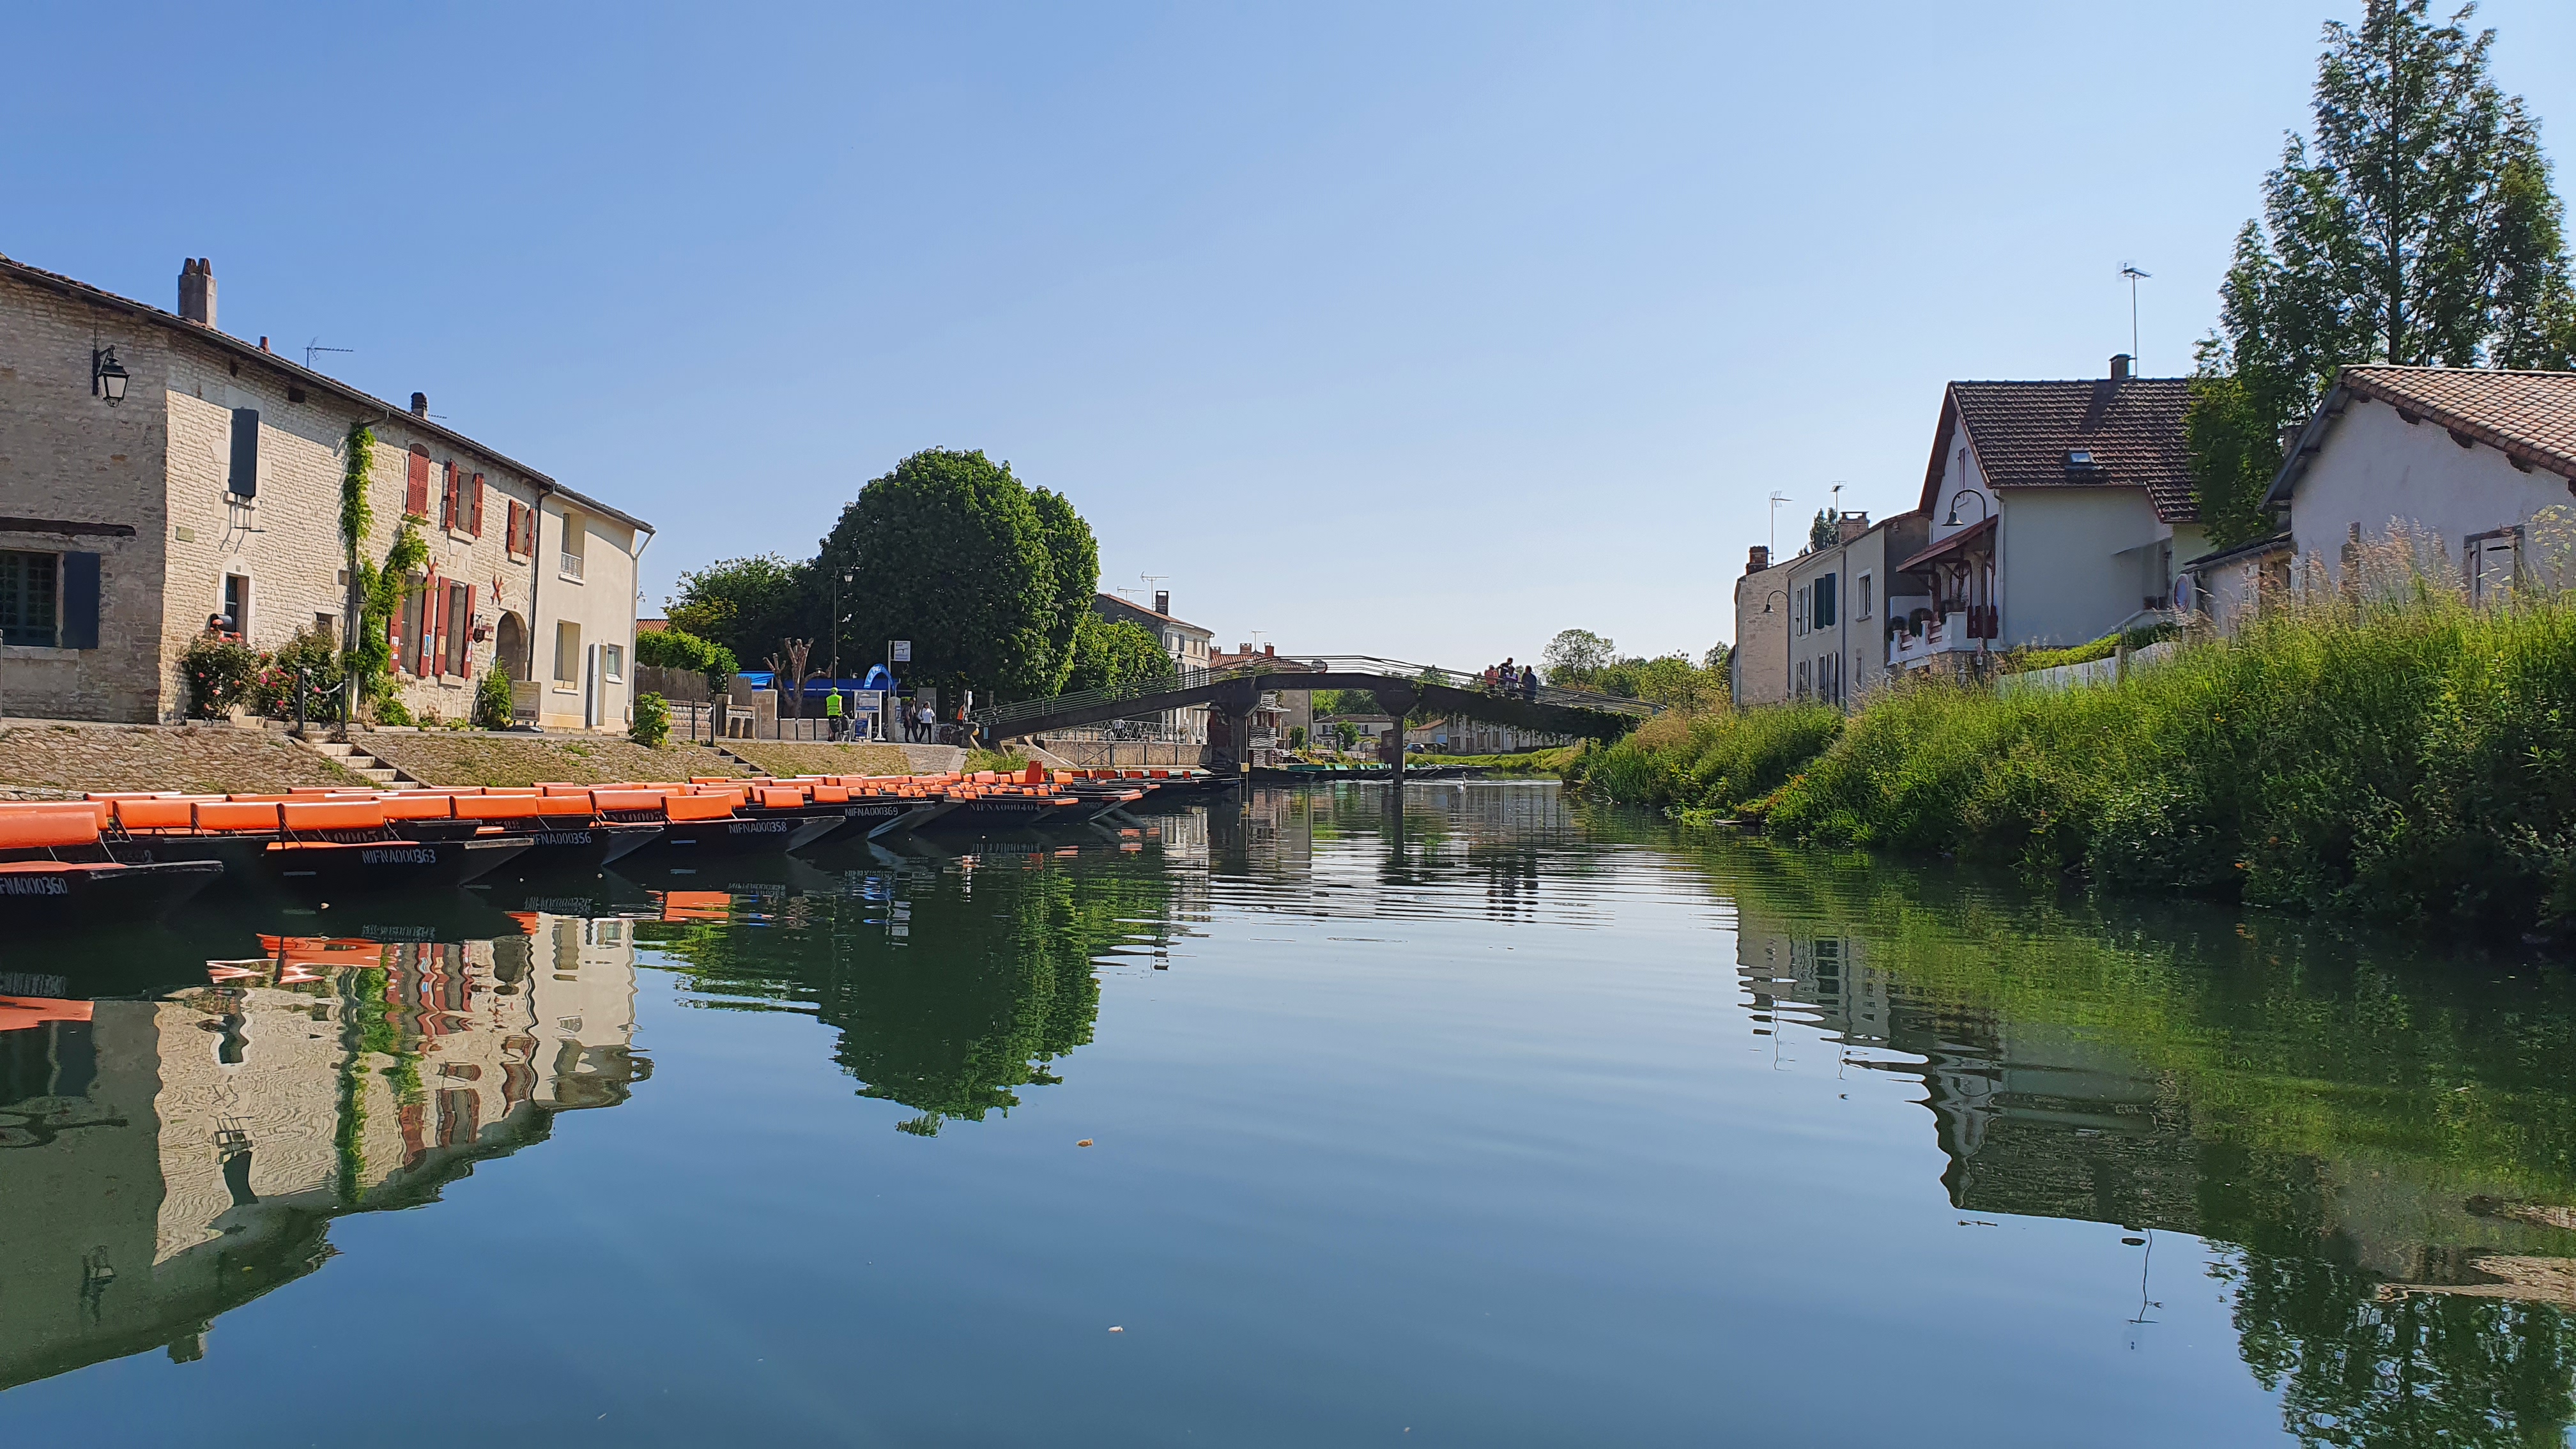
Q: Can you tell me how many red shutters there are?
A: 10